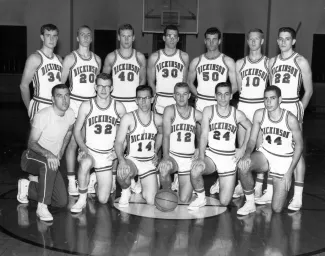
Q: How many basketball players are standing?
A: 7